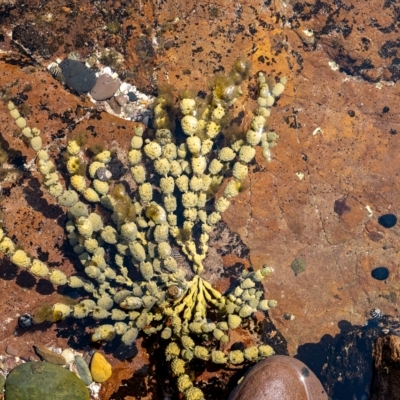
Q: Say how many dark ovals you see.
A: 2